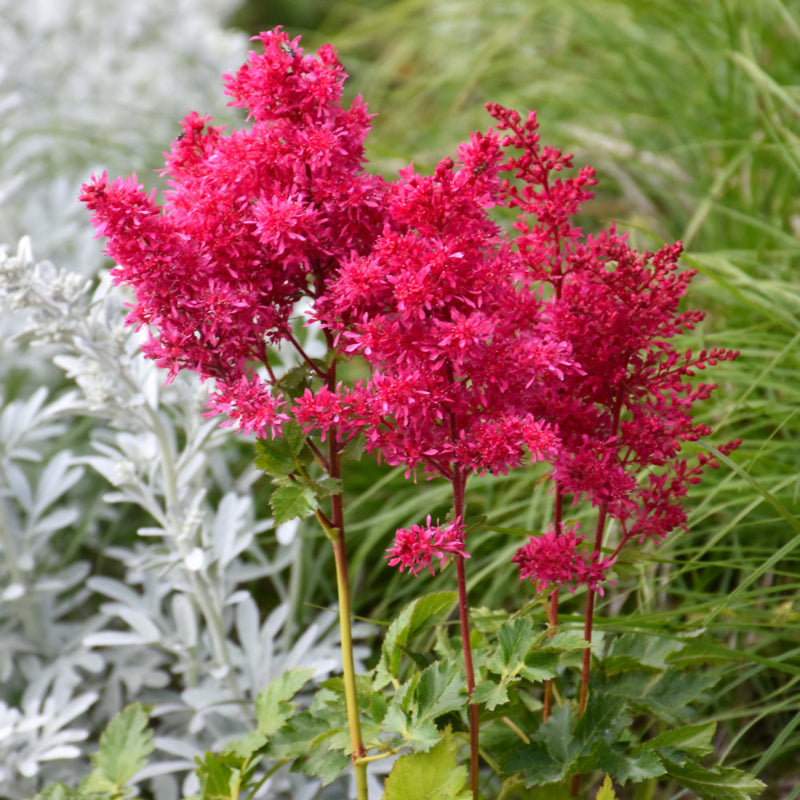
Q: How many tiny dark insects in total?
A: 3